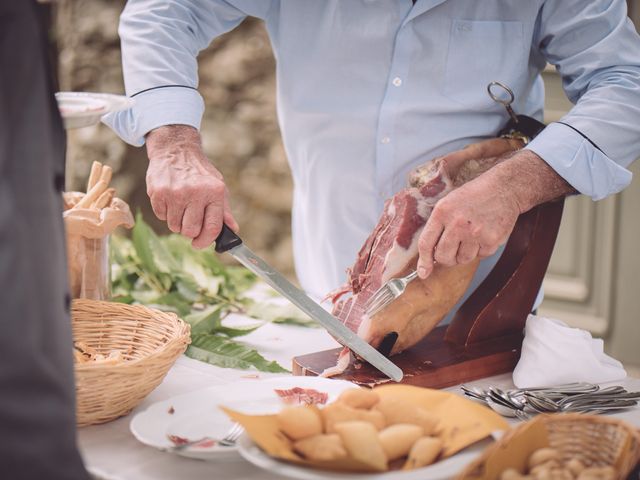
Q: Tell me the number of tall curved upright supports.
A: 1